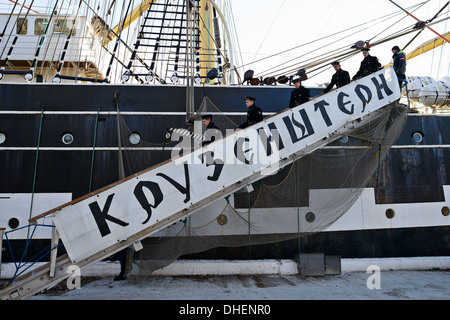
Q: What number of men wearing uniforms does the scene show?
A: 5